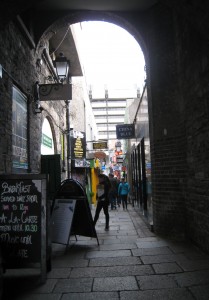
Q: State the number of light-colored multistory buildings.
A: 1